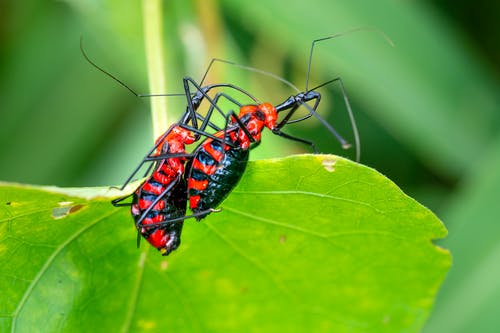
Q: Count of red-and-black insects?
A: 2